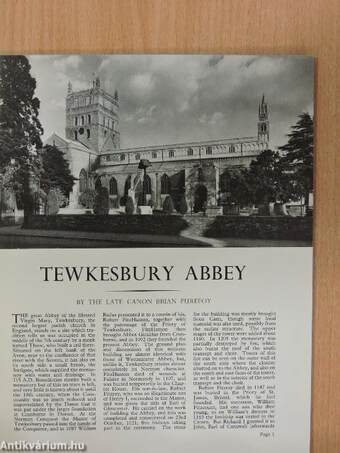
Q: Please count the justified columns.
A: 3